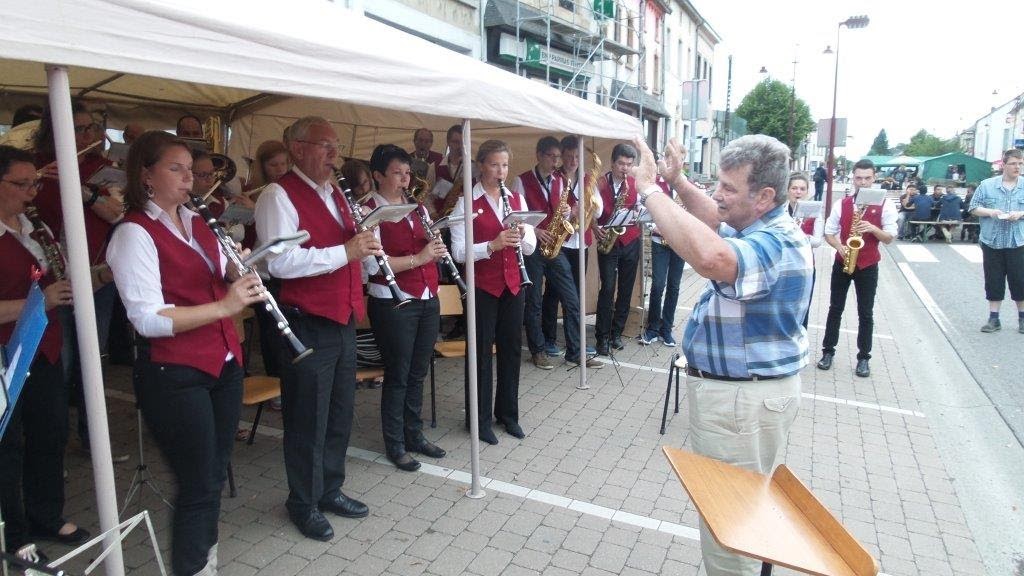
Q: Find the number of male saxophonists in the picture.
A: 4